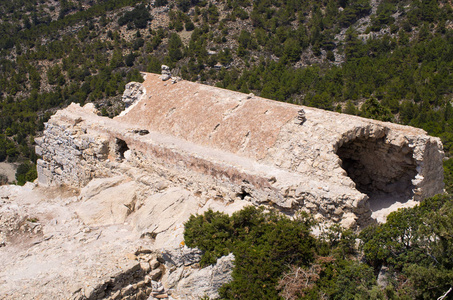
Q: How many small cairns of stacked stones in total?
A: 2